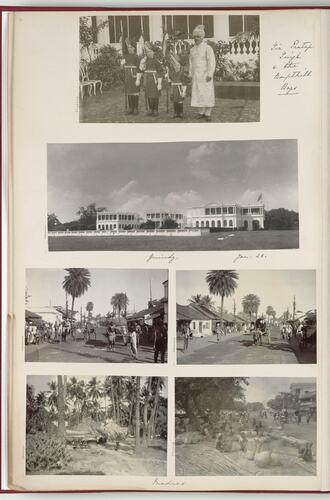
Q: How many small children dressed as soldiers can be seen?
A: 3